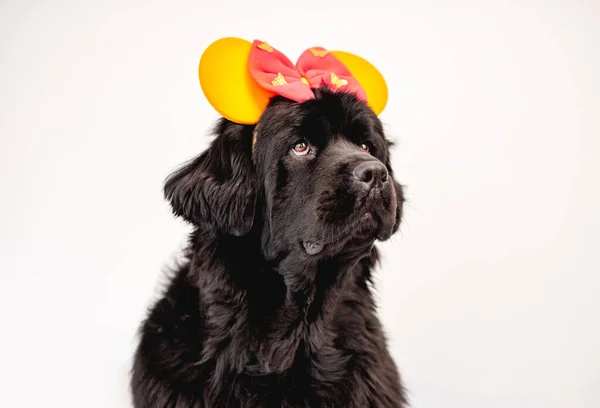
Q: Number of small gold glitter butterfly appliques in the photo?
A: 4